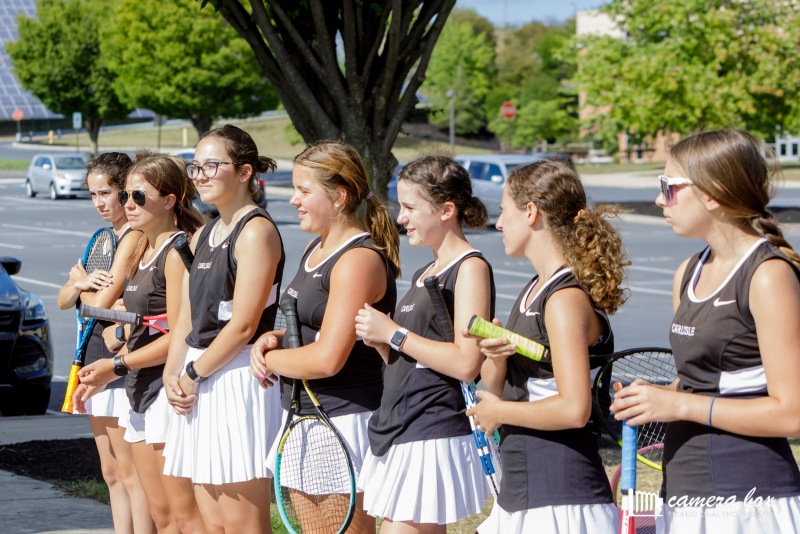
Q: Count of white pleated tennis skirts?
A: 7